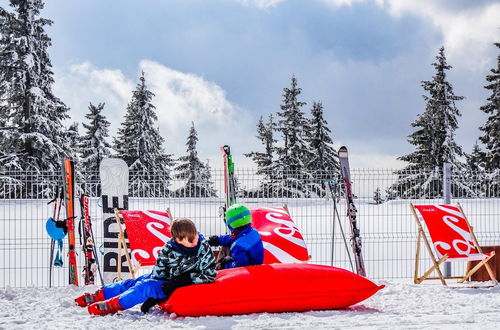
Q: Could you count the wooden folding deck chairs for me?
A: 3